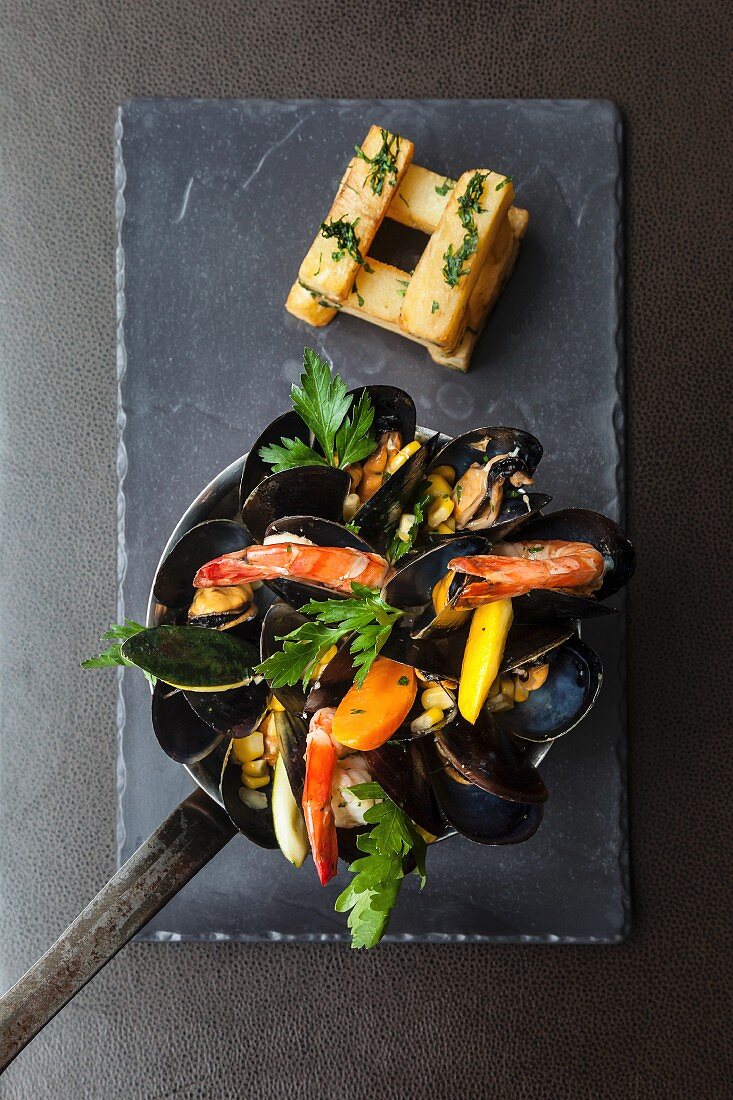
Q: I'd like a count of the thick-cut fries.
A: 6